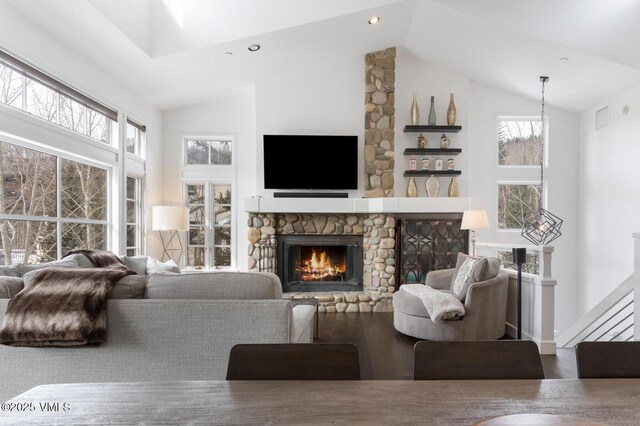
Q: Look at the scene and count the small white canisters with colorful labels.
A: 4